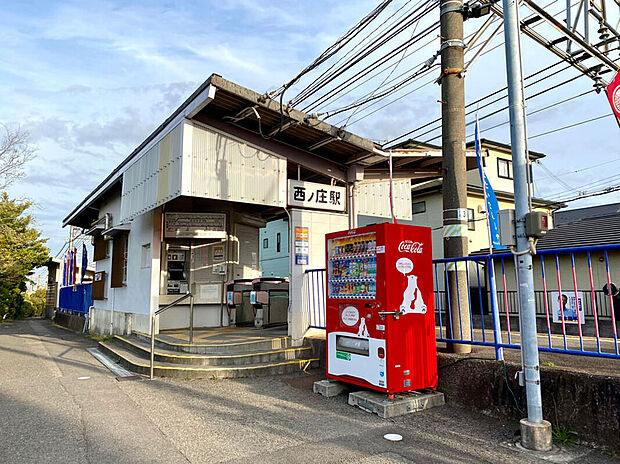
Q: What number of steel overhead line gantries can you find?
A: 1